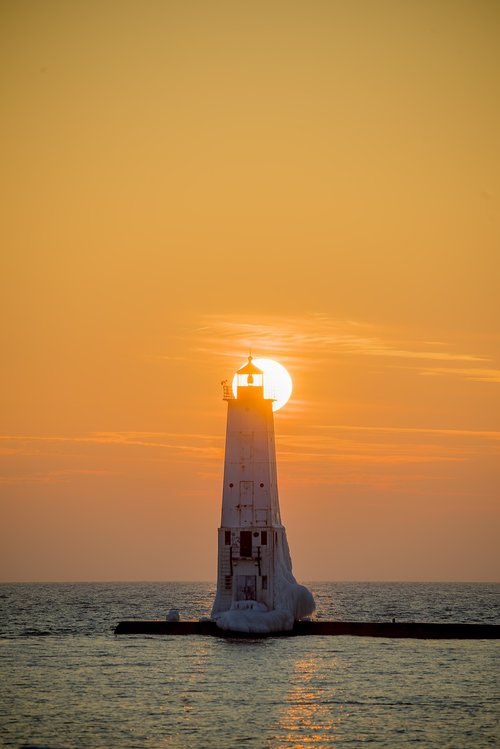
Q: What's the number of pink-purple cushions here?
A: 0